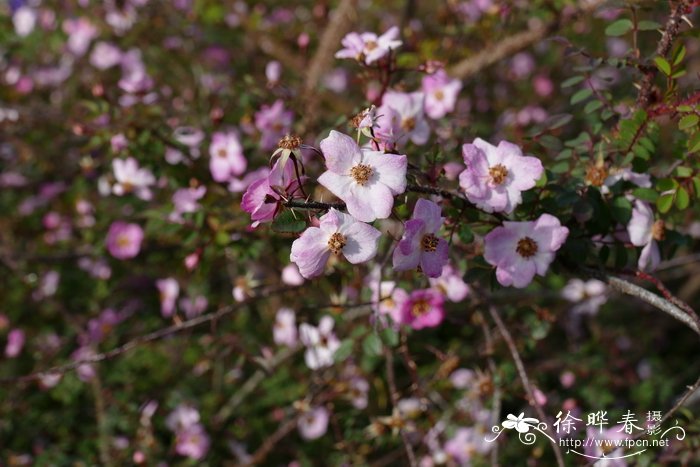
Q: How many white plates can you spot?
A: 0